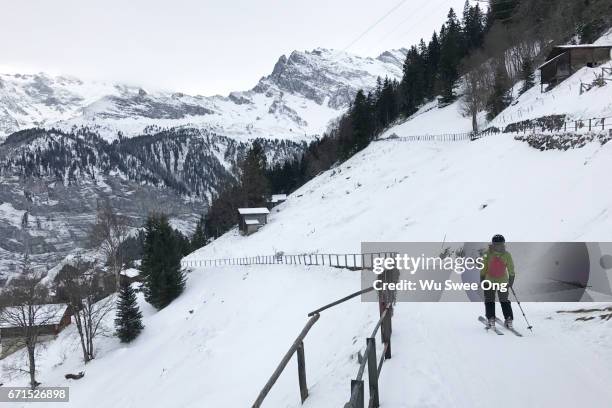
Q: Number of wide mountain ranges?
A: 1